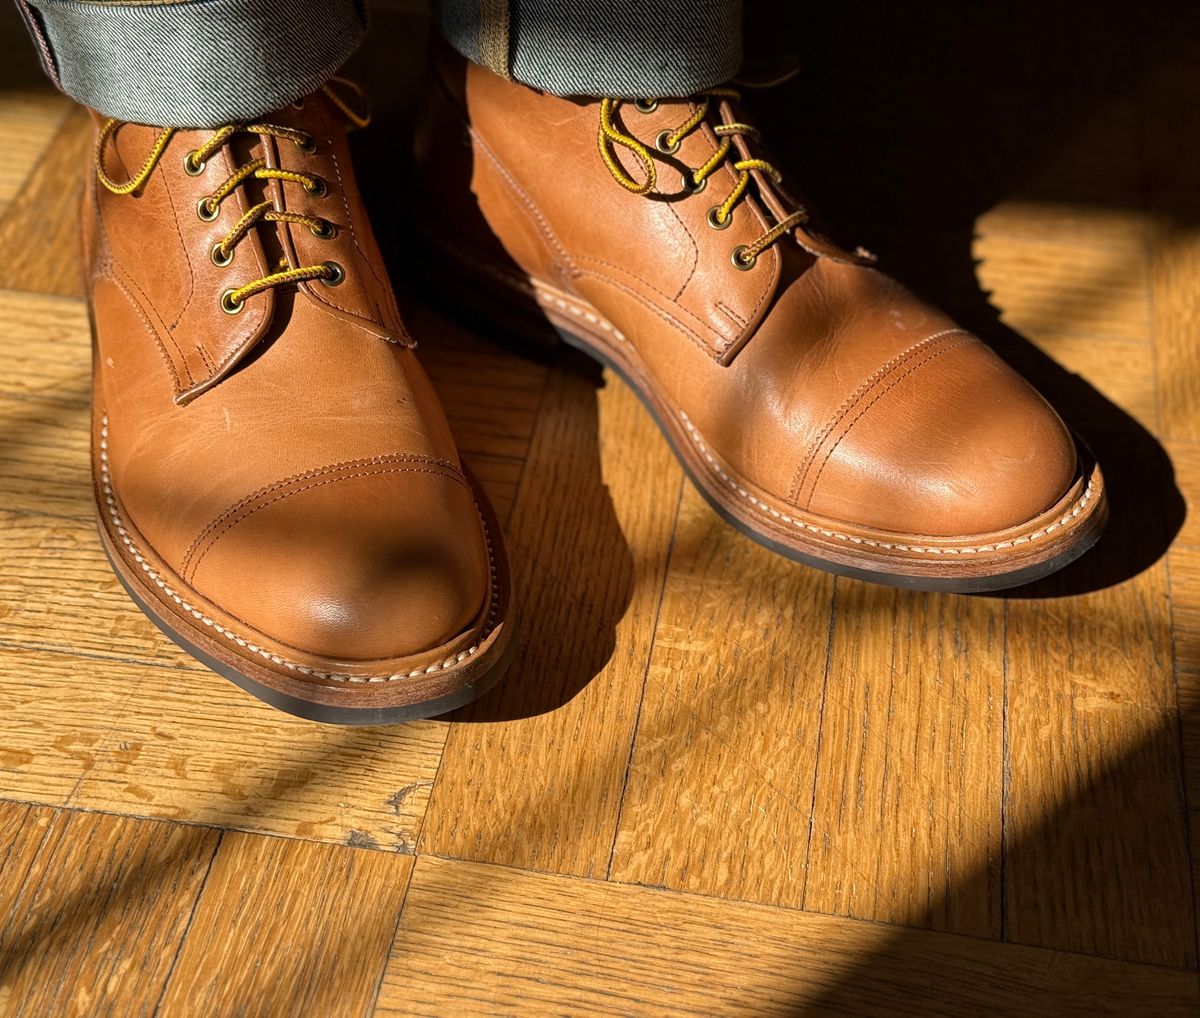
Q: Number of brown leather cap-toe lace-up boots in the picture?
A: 2